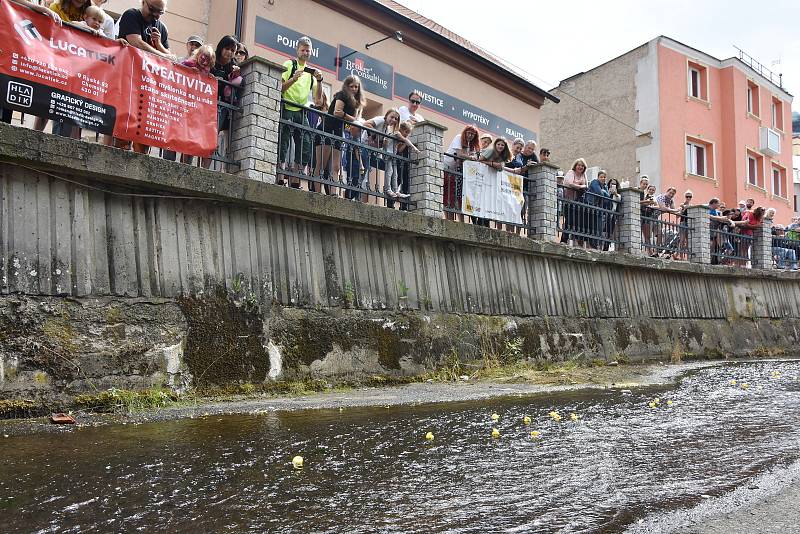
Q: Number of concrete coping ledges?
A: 1